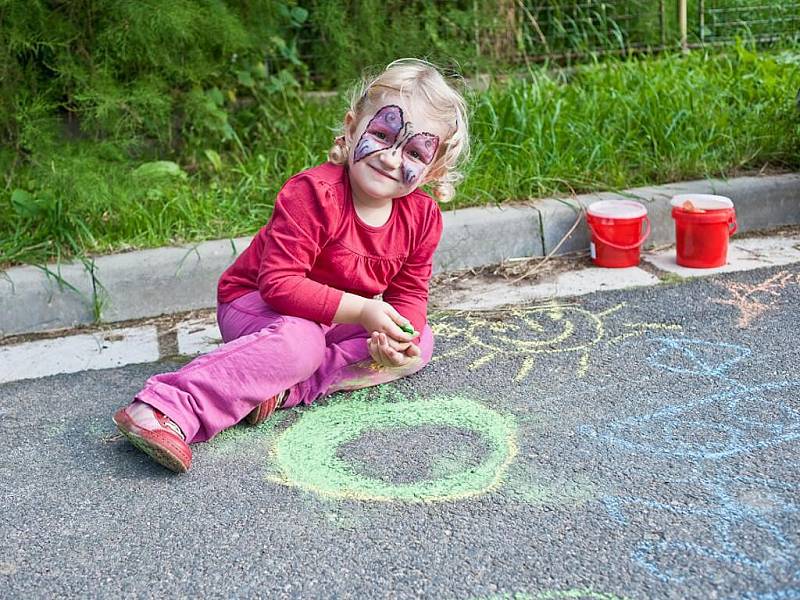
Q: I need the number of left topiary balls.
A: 0